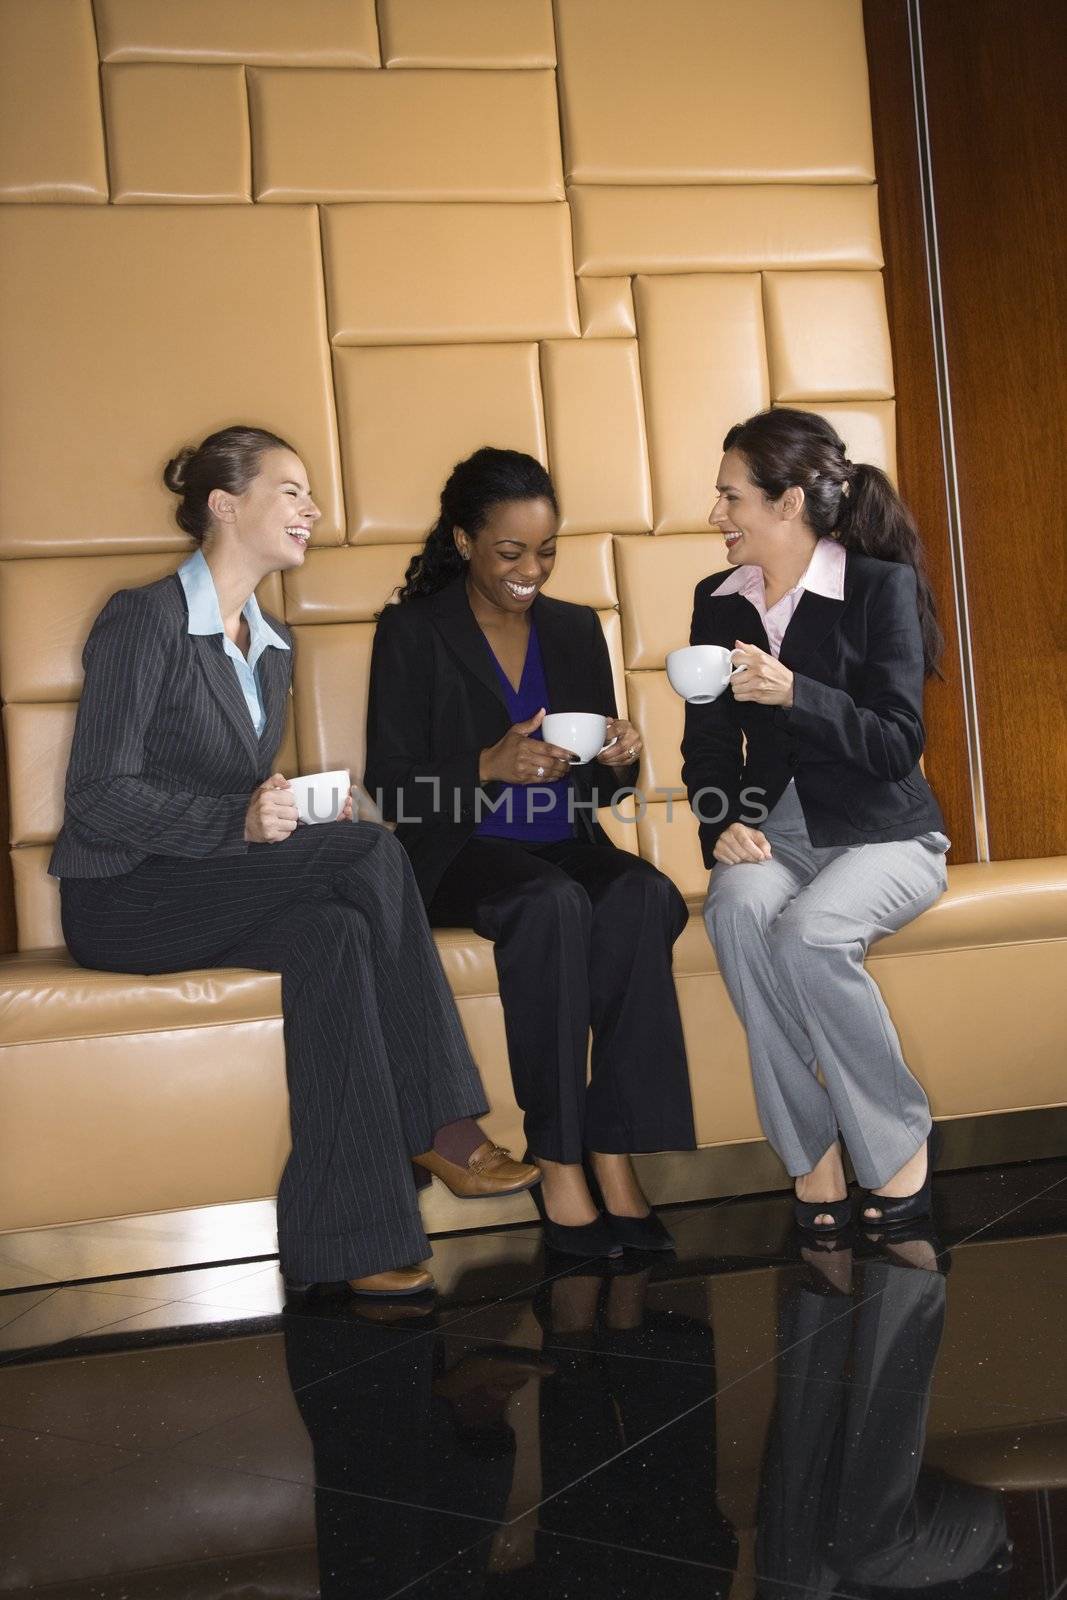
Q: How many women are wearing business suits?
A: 3